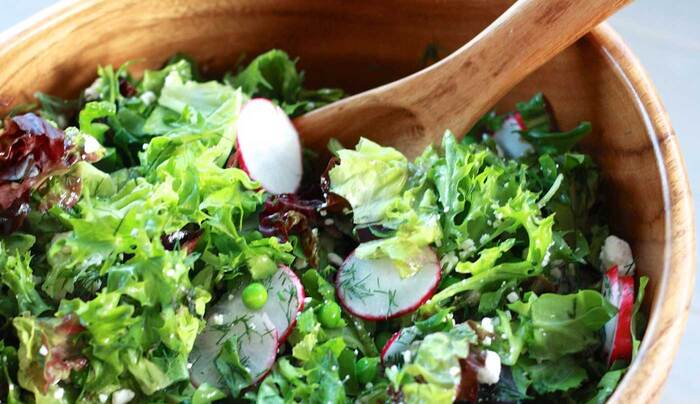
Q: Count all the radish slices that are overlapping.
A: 2